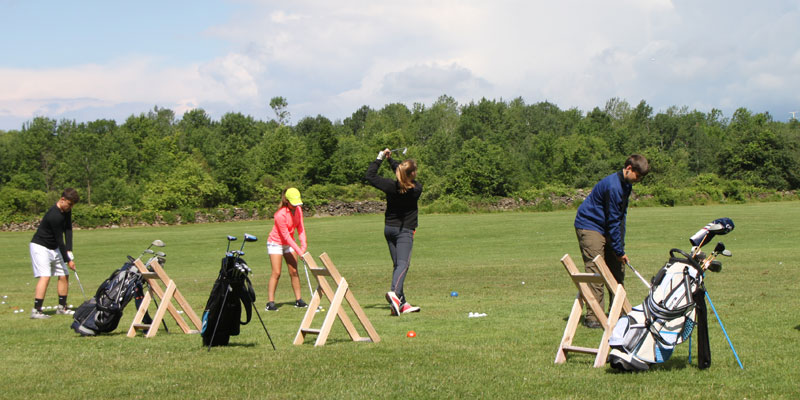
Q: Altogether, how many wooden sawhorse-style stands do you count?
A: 3